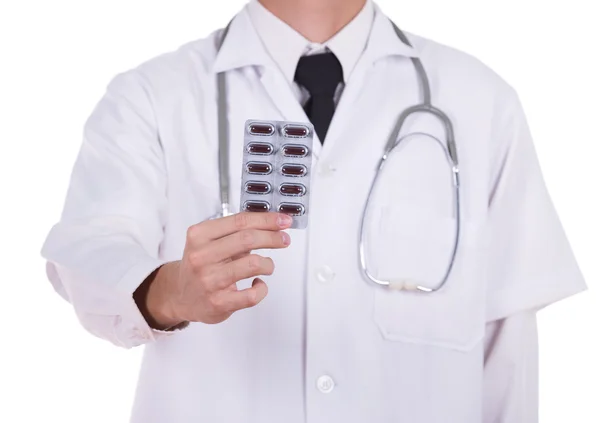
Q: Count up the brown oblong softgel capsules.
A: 10